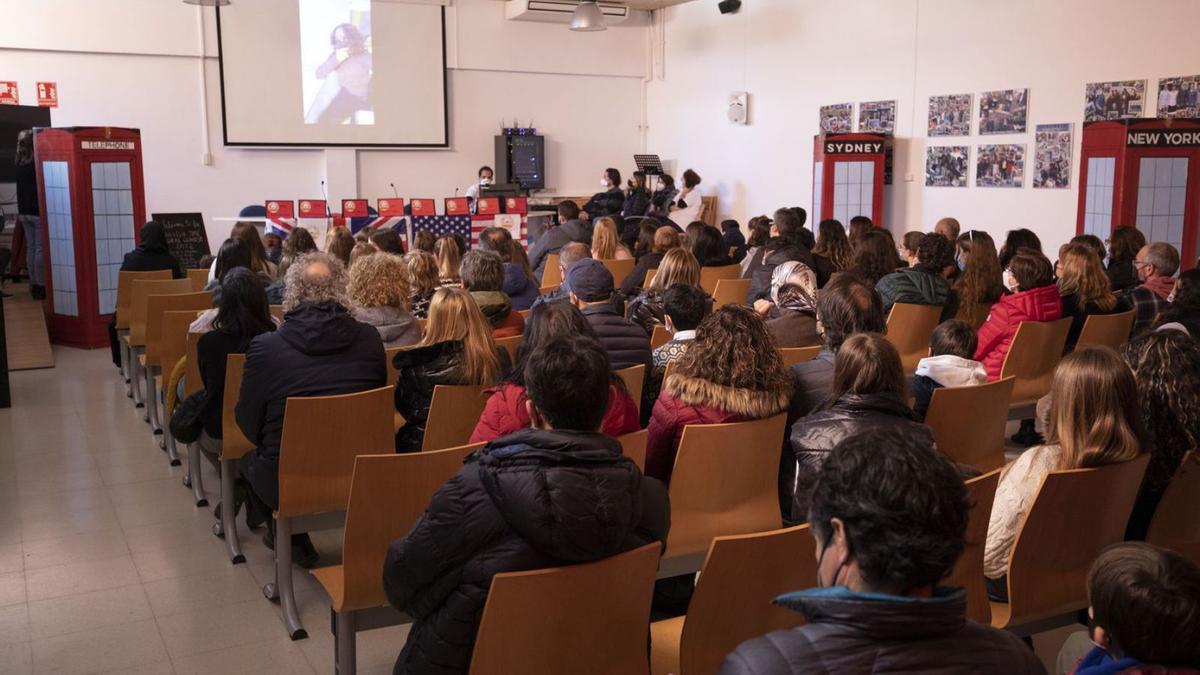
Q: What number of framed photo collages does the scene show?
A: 9